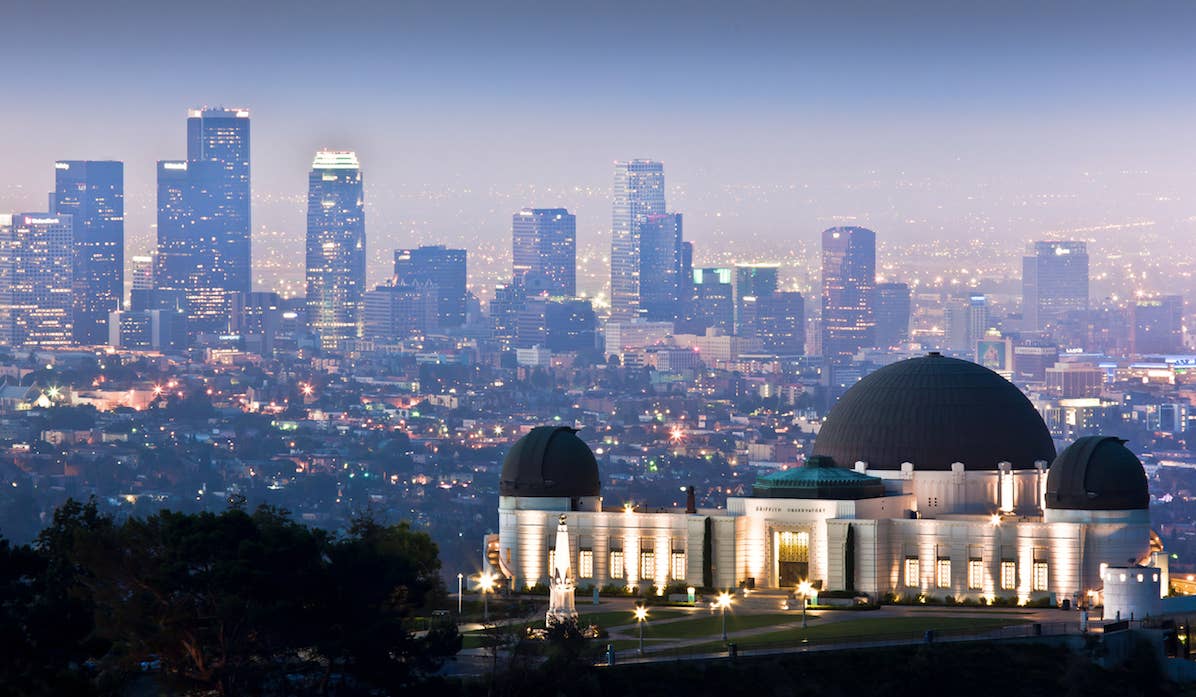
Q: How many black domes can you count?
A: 3